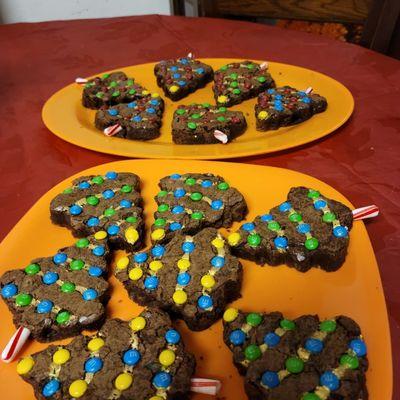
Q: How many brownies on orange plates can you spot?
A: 13